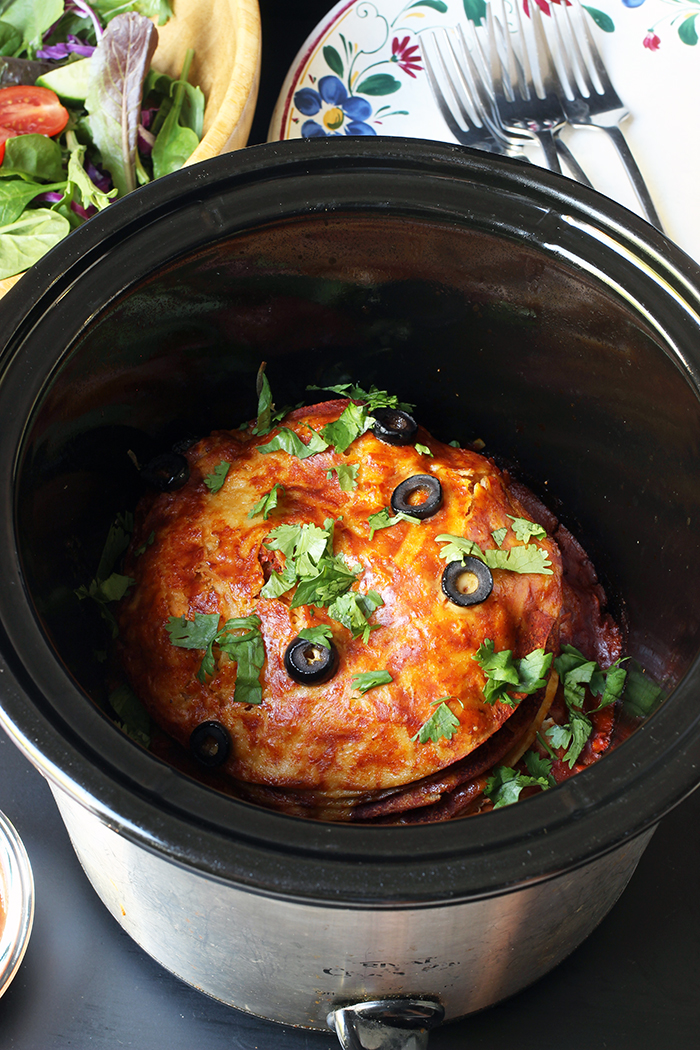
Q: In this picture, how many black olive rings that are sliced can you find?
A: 6